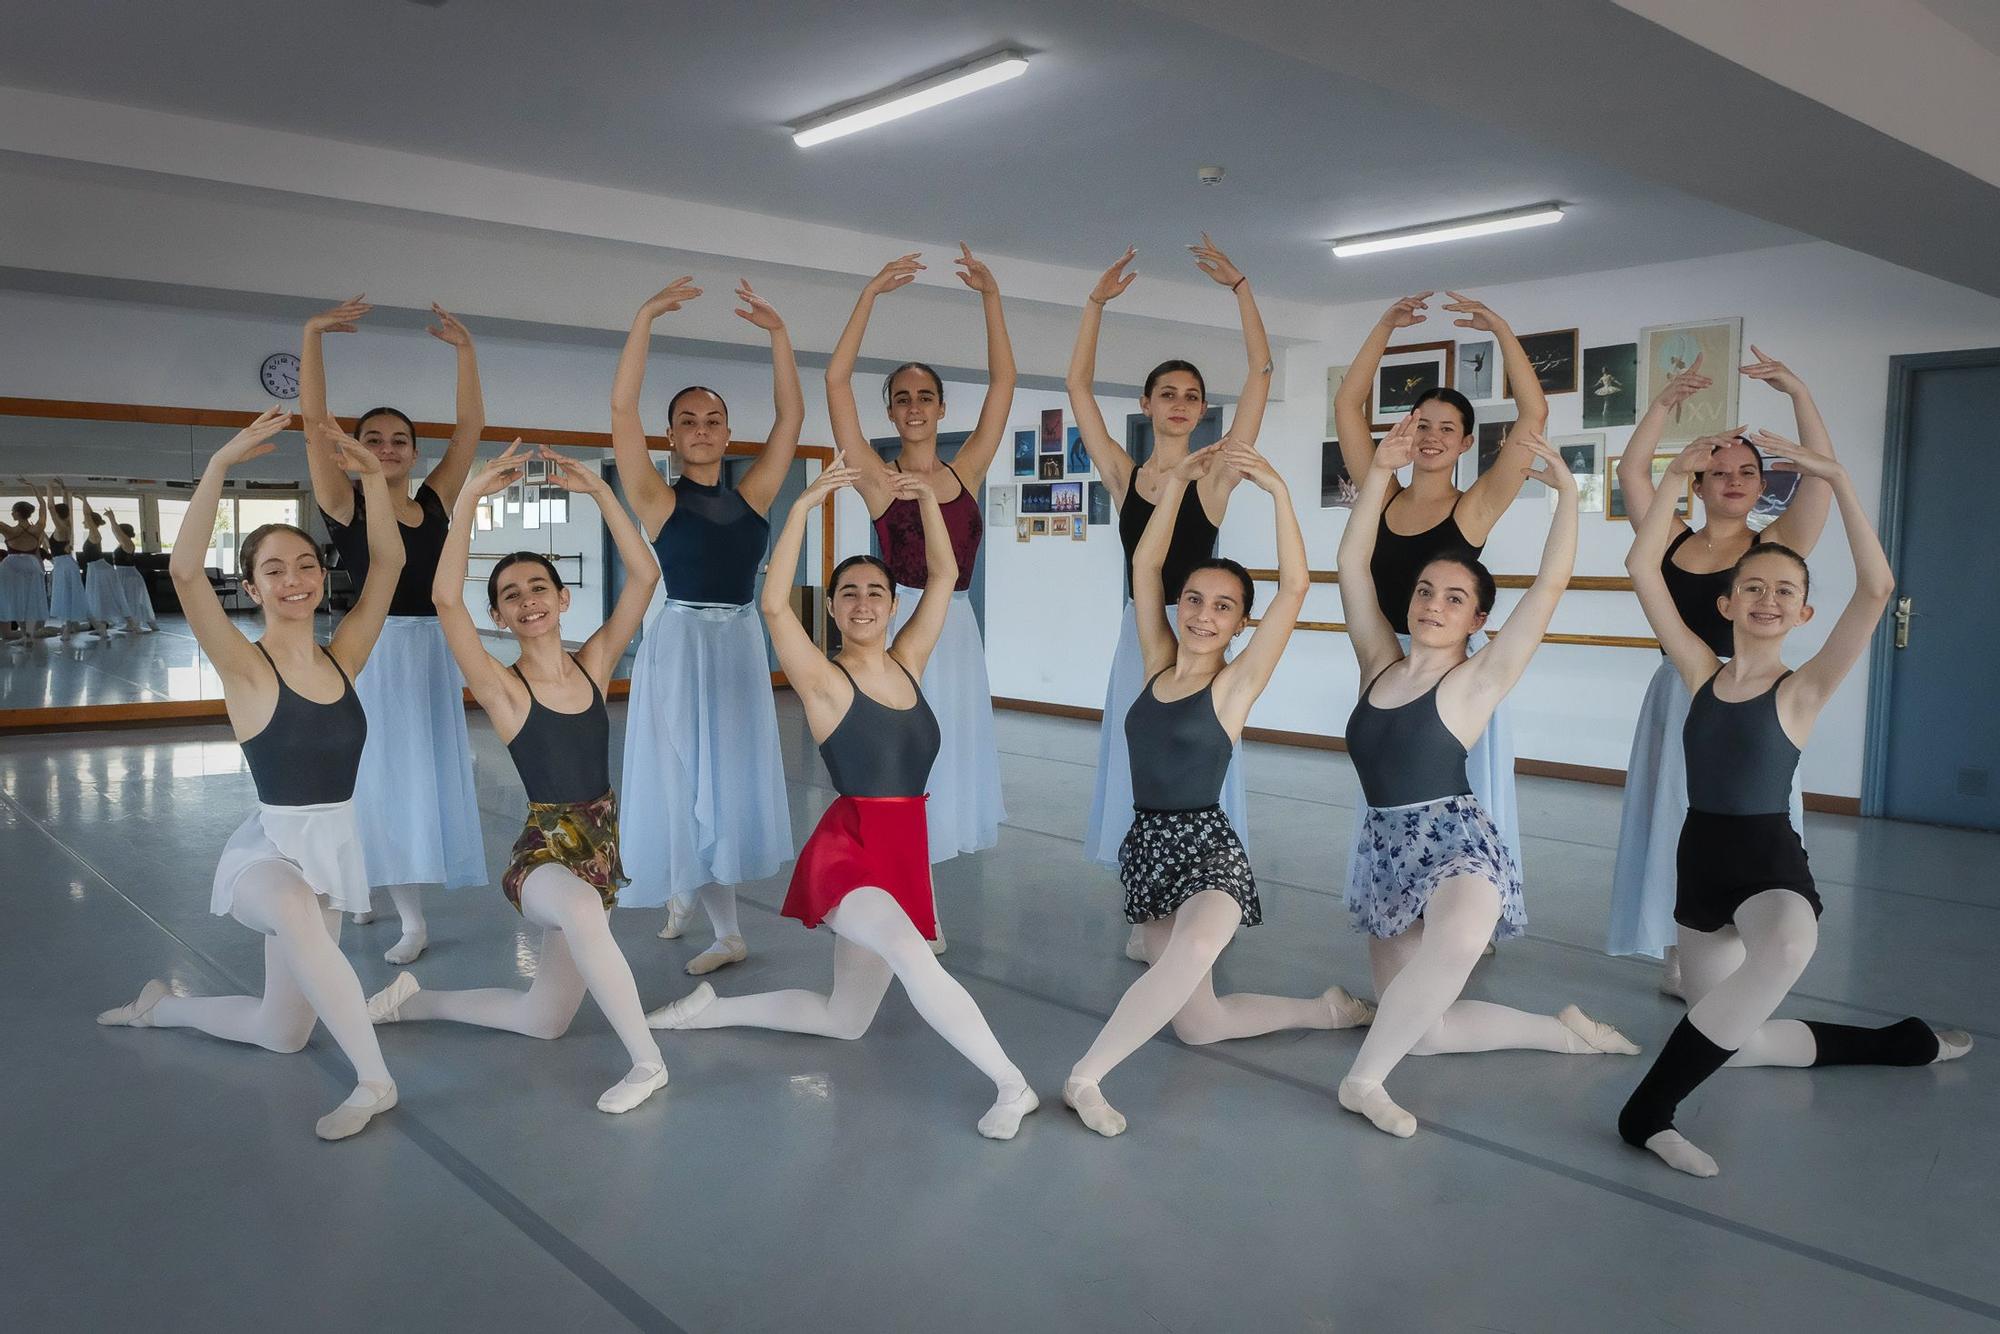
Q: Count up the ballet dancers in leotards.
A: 12